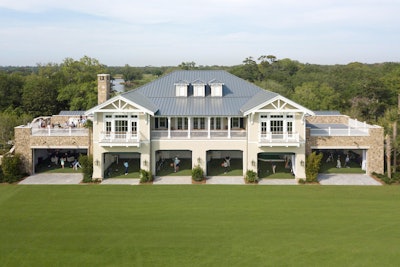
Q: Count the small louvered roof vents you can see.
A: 3